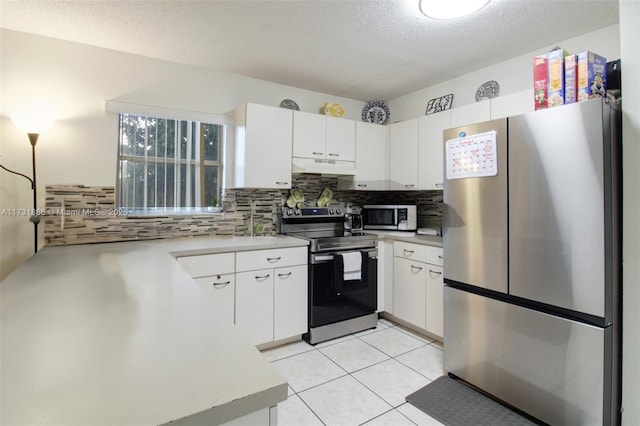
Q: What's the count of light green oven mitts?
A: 2